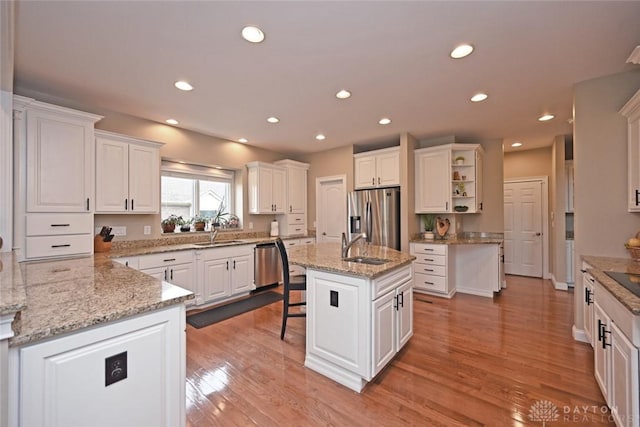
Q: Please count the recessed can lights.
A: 12